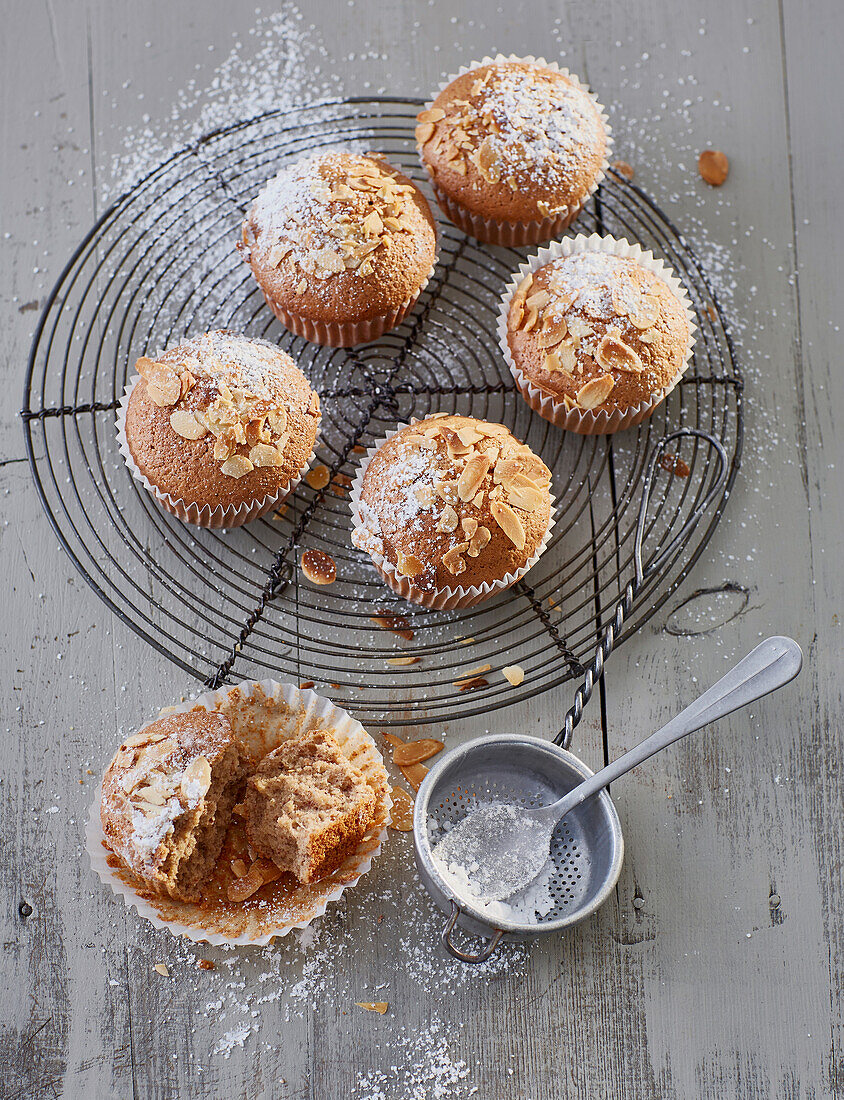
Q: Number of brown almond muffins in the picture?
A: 6